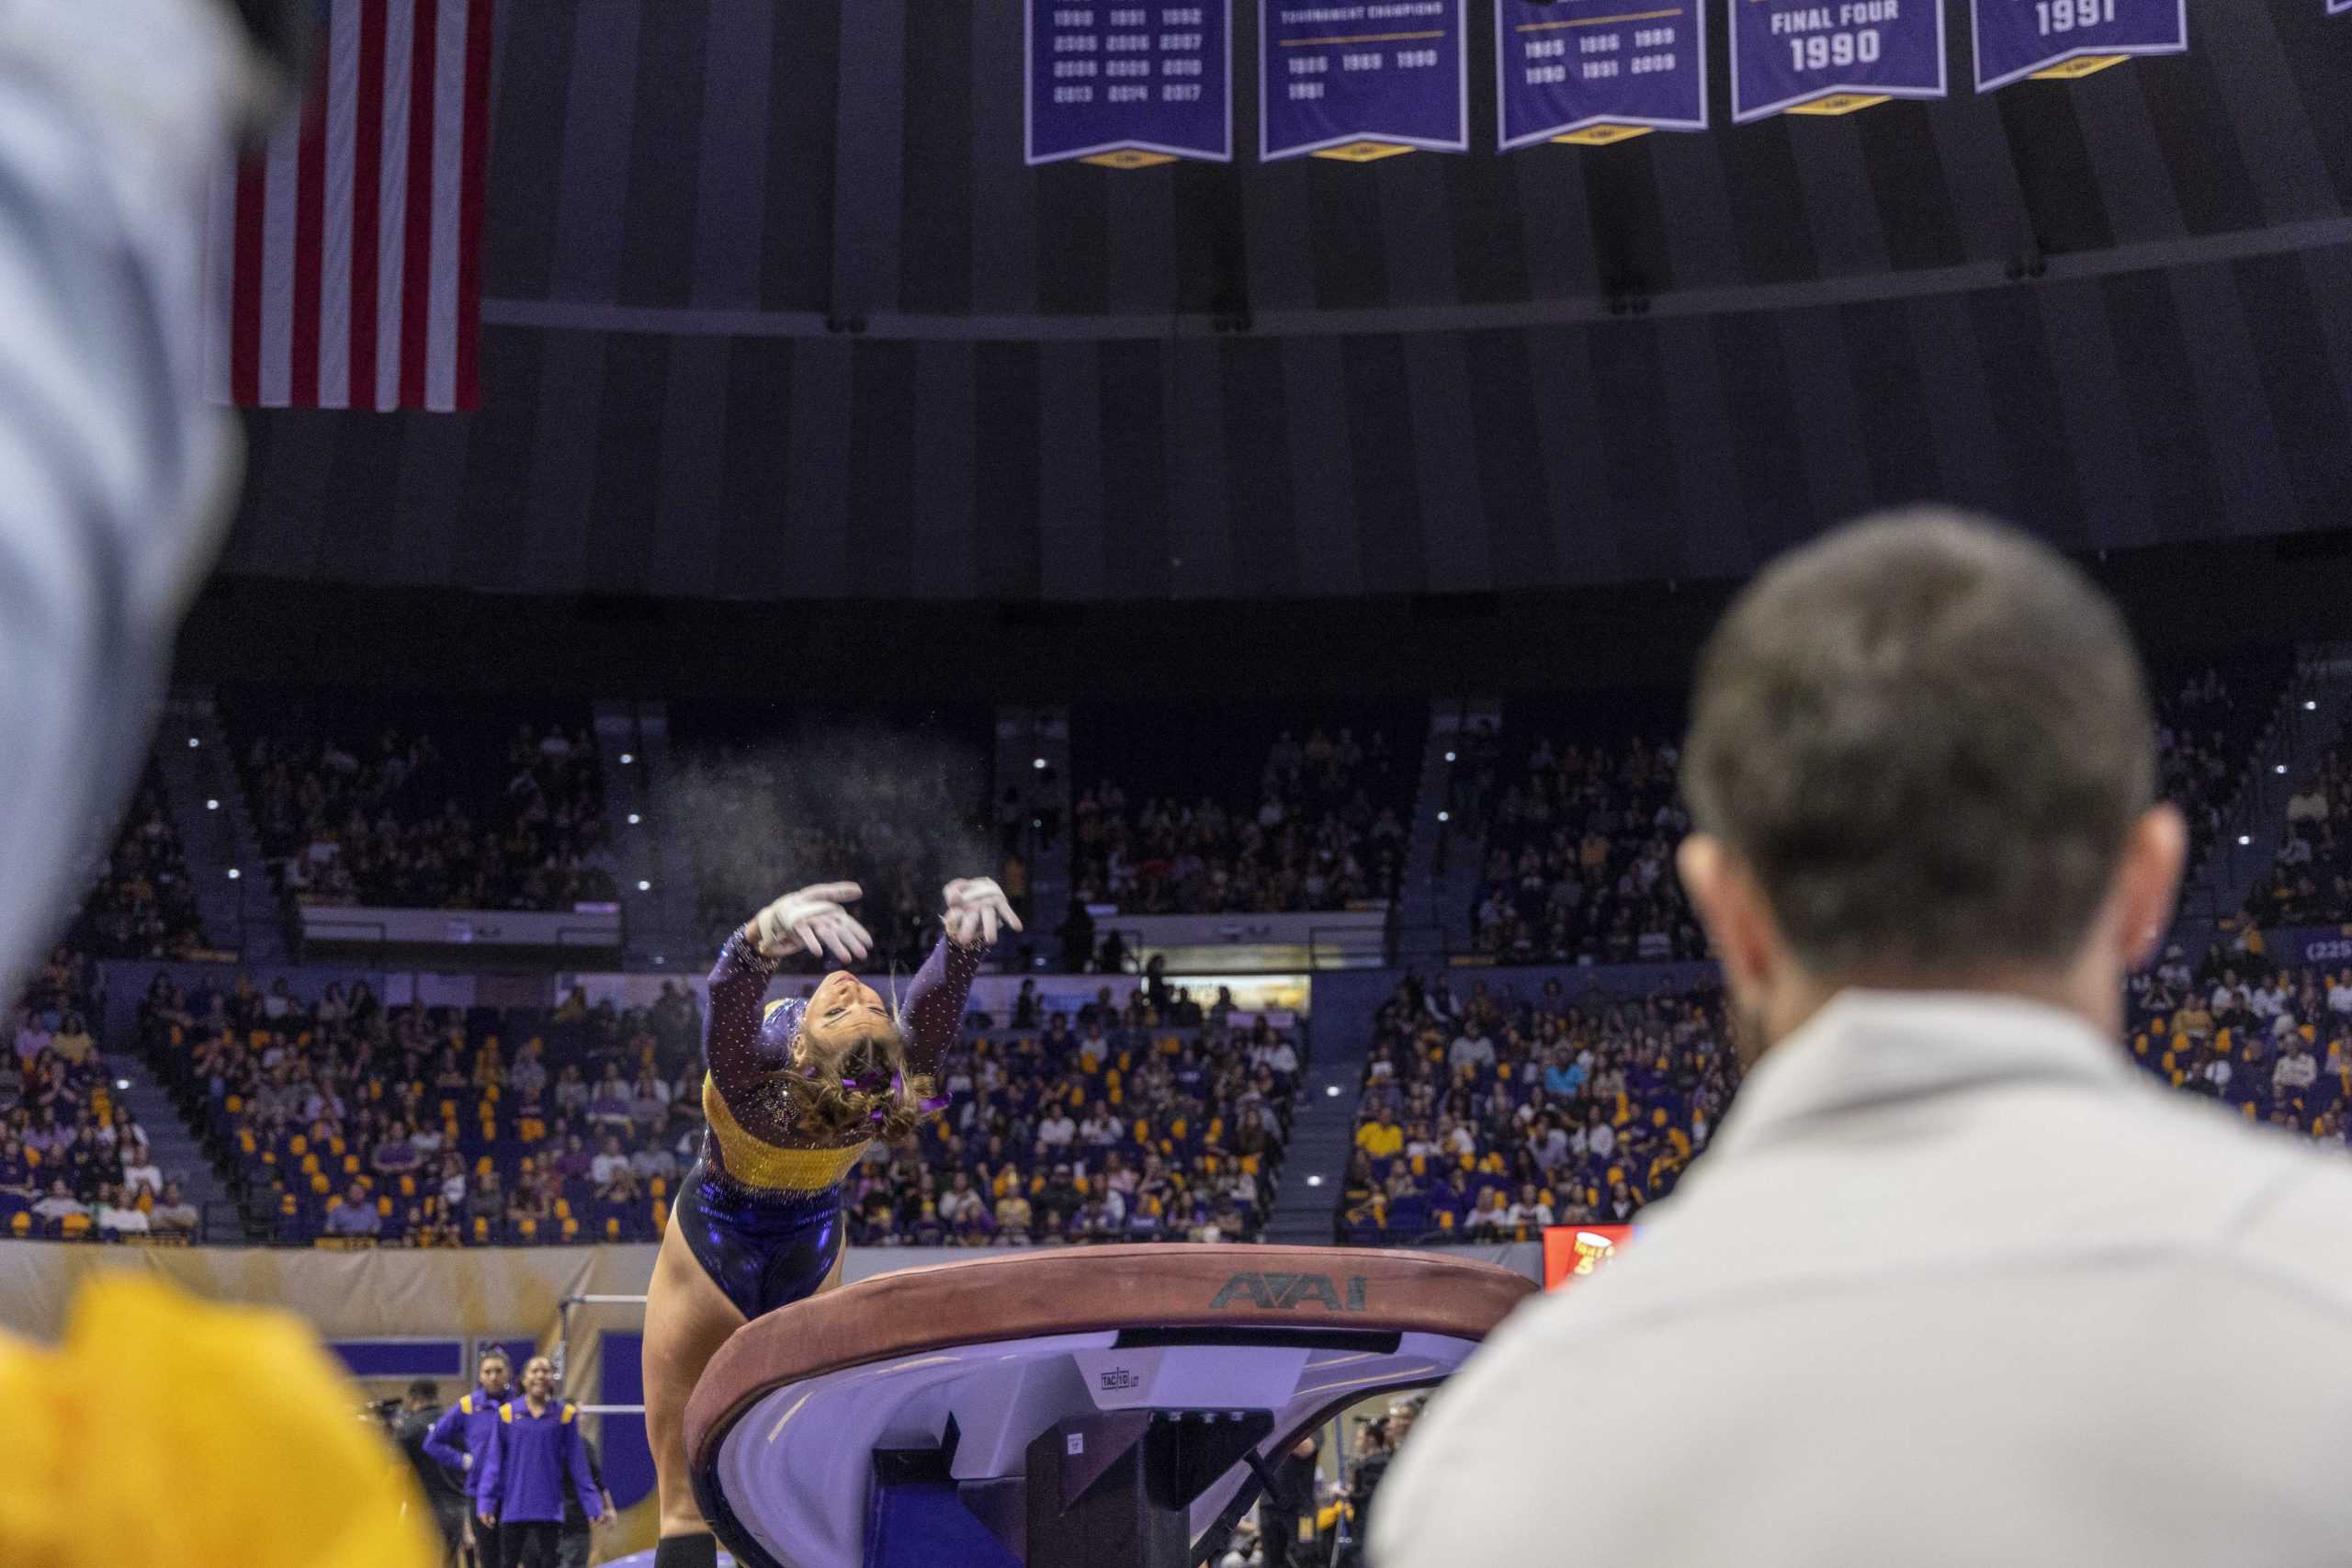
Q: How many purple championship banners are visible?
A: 5